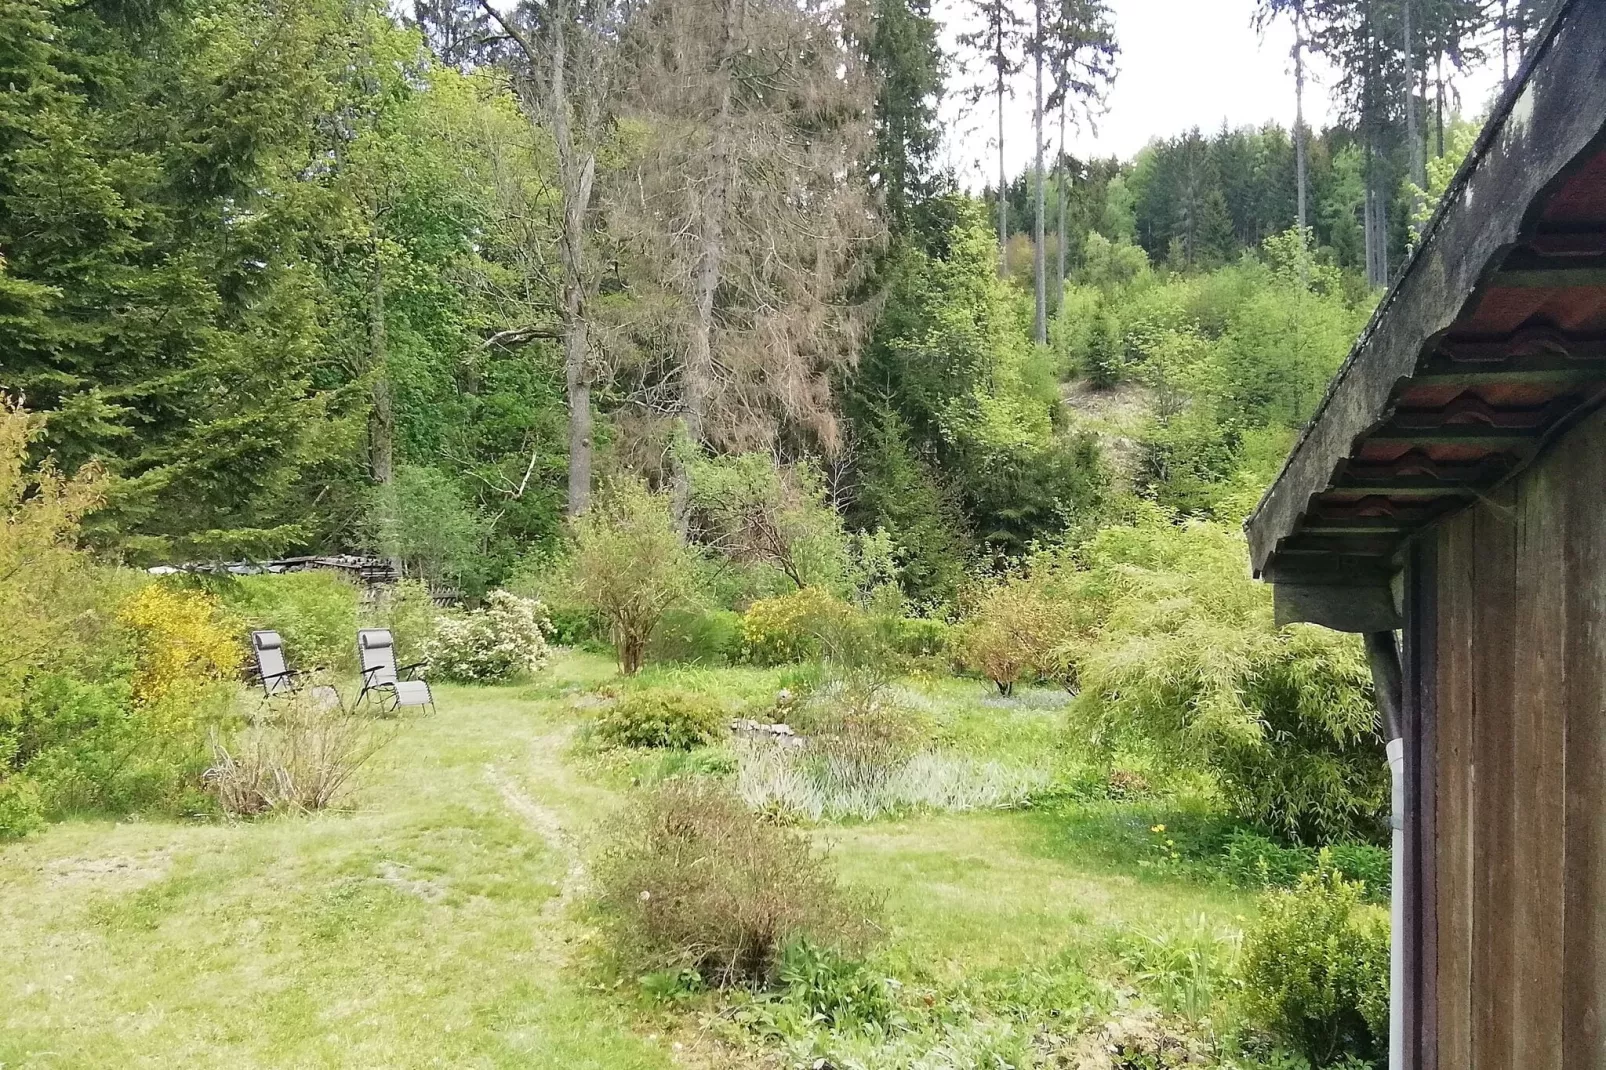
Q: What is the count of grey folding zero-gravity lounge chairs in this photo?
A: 2